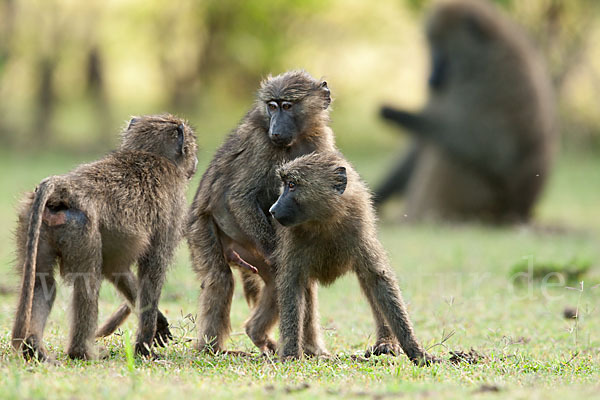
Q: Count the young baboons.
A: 3